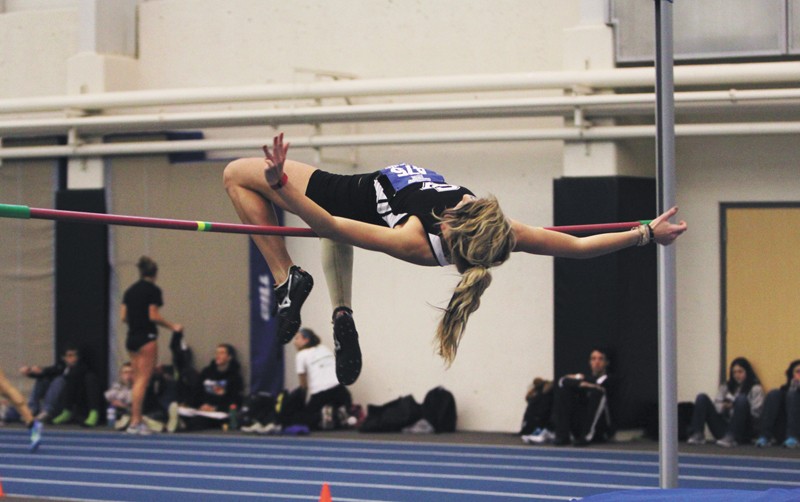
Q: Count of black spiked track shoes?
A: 2